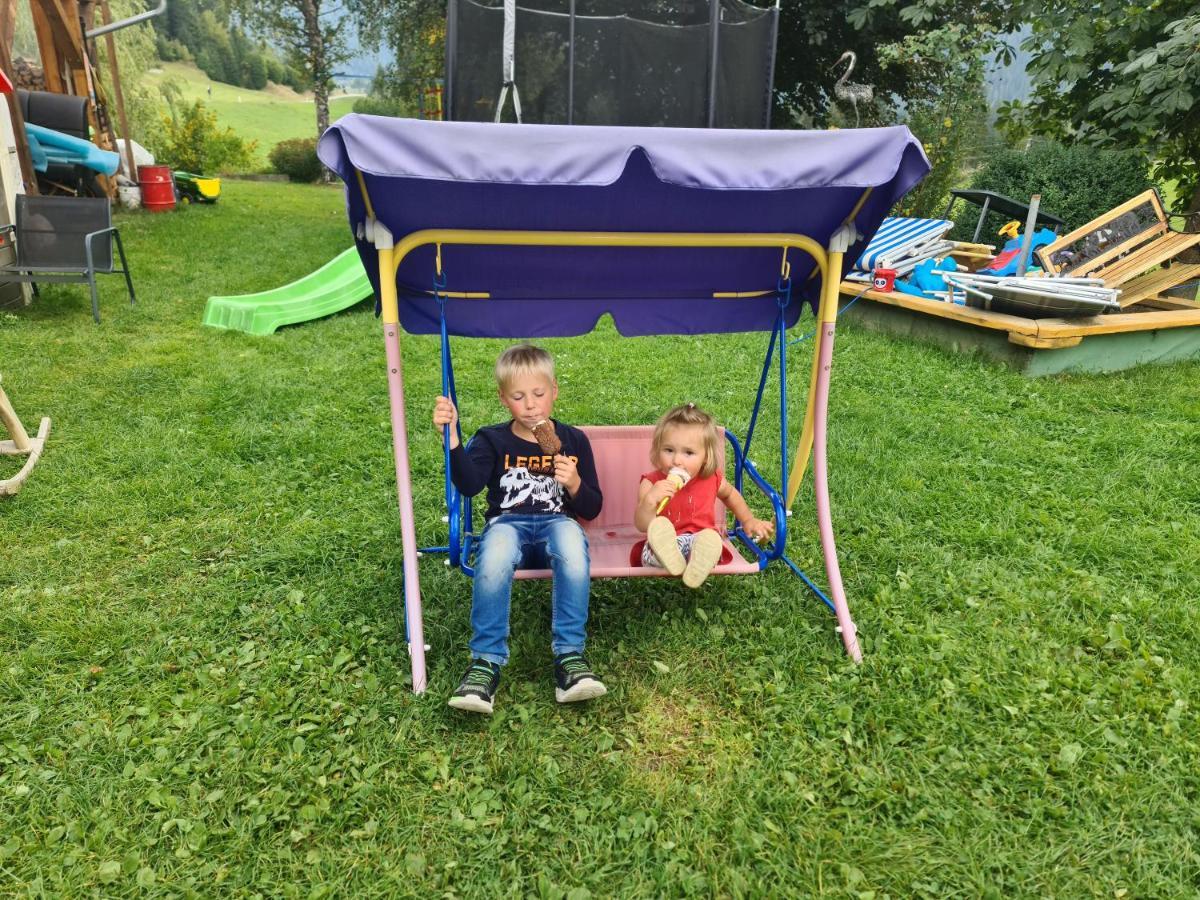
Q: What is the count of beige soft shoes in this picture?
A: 2